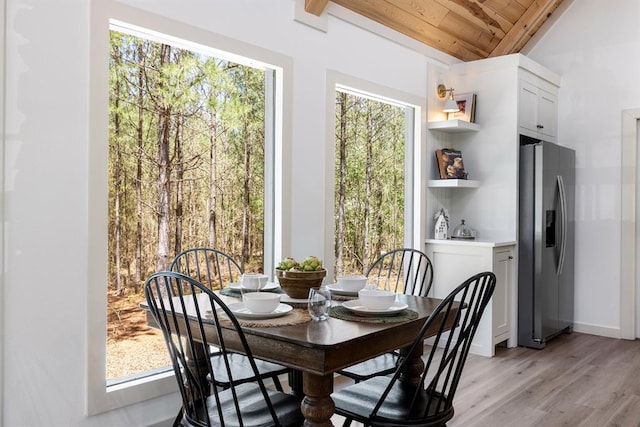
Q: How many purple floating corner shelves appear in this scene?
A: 0